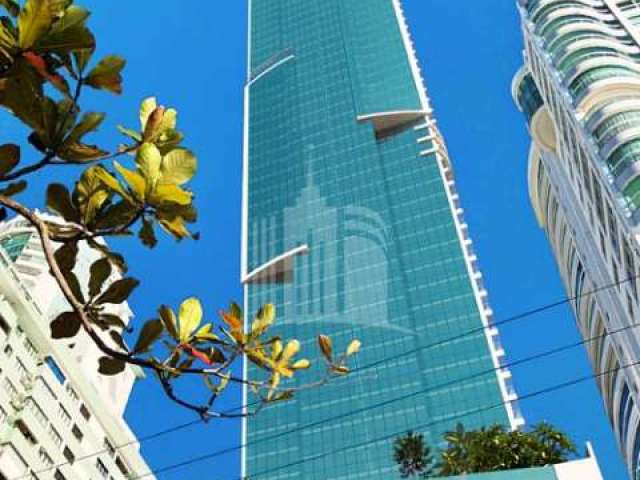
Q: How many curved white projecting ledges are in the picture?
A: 3